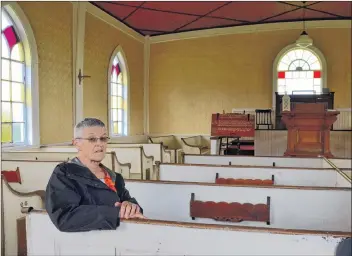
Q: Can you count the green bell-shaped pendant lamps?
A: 1